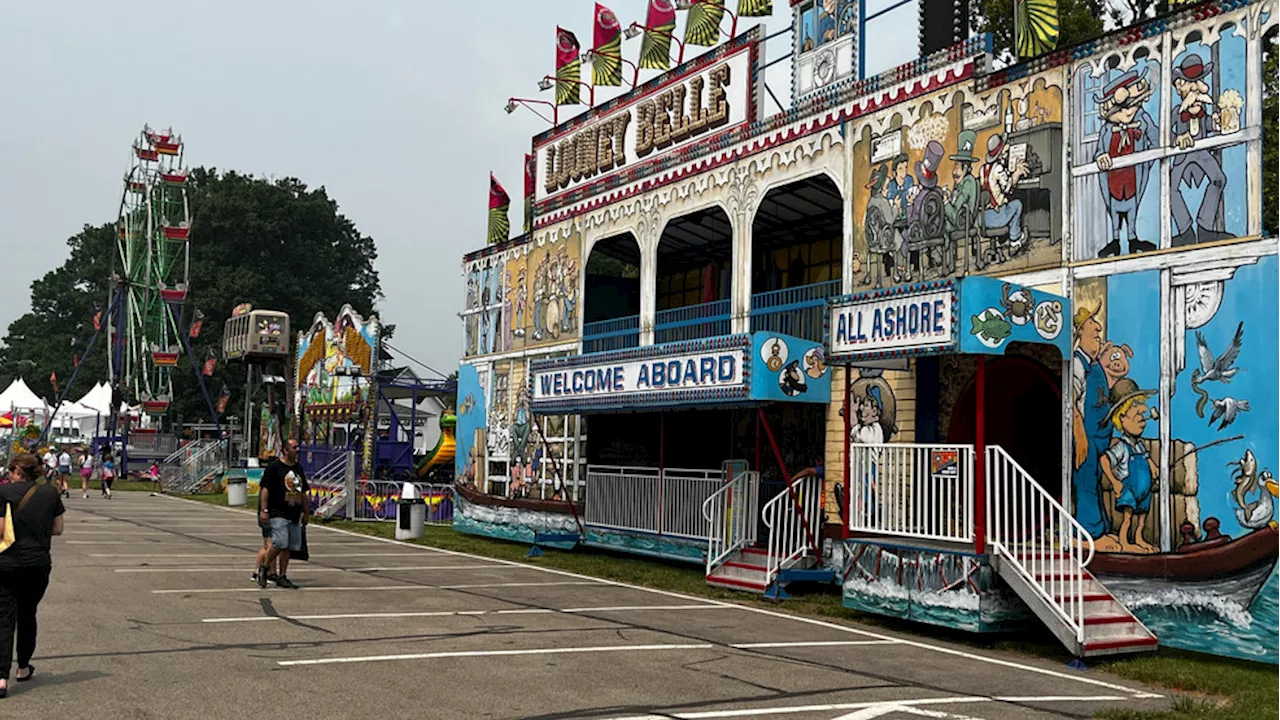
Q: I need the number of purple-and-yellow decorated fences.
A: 1